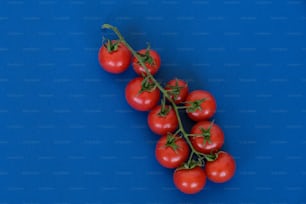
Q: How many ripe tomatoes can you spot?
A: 10